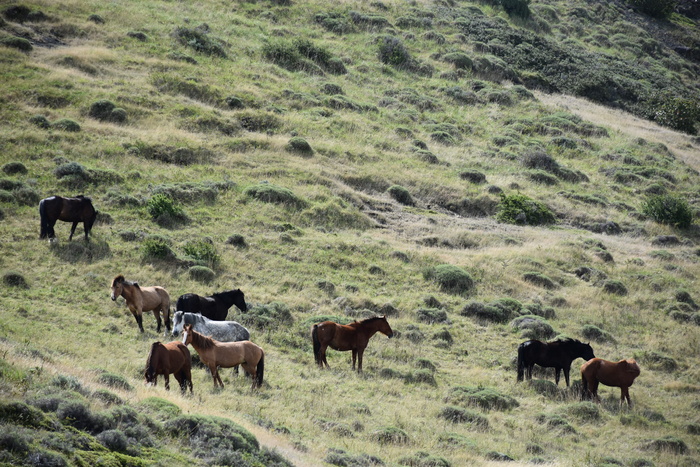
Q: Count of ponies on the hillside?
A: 9